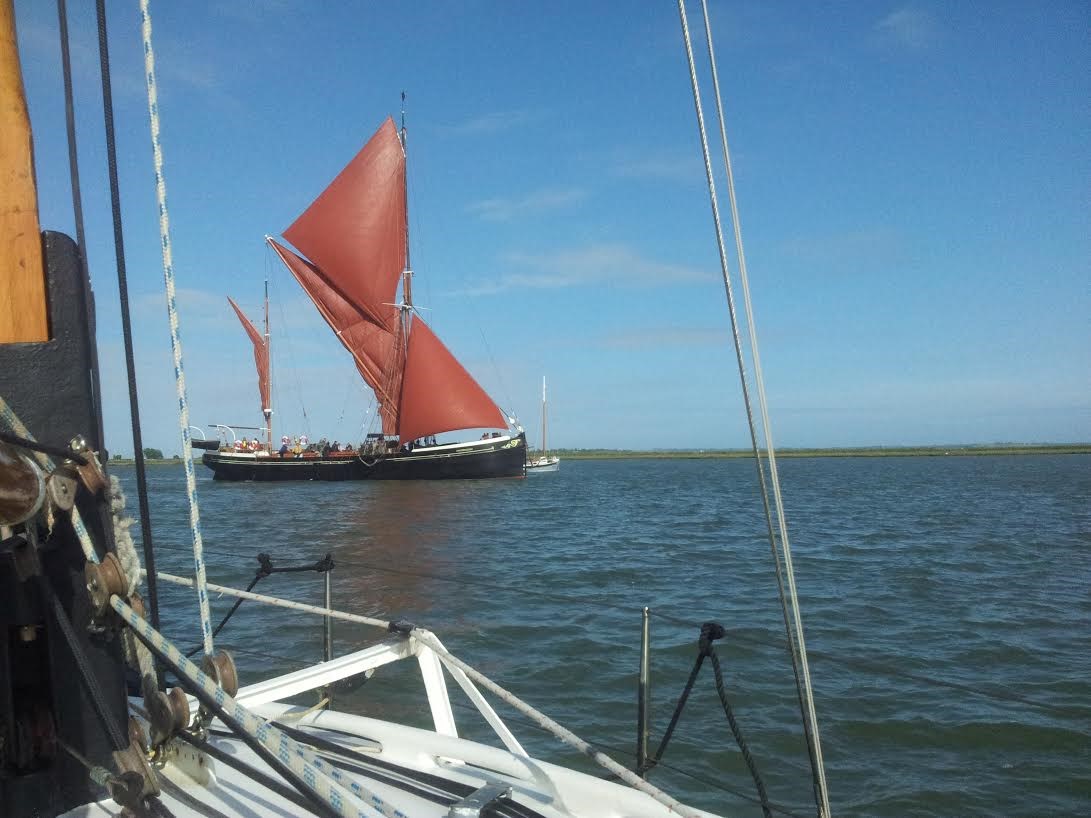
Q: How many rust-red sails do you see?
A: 4